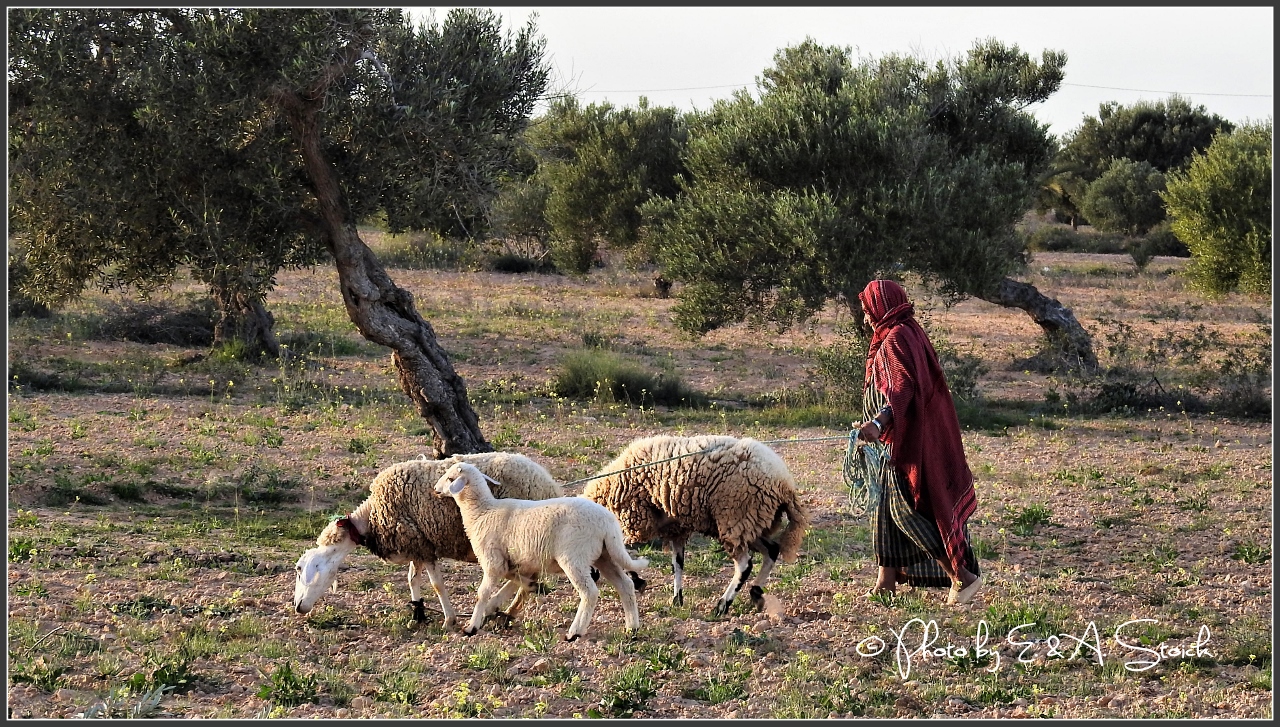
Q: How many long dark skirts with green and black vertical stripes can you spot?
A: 1